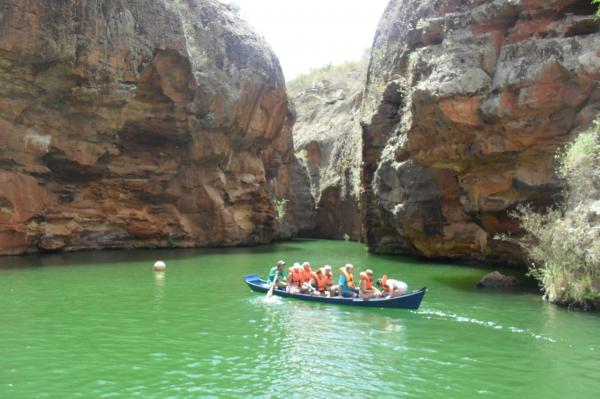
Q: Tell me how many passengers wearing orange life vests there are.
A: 7